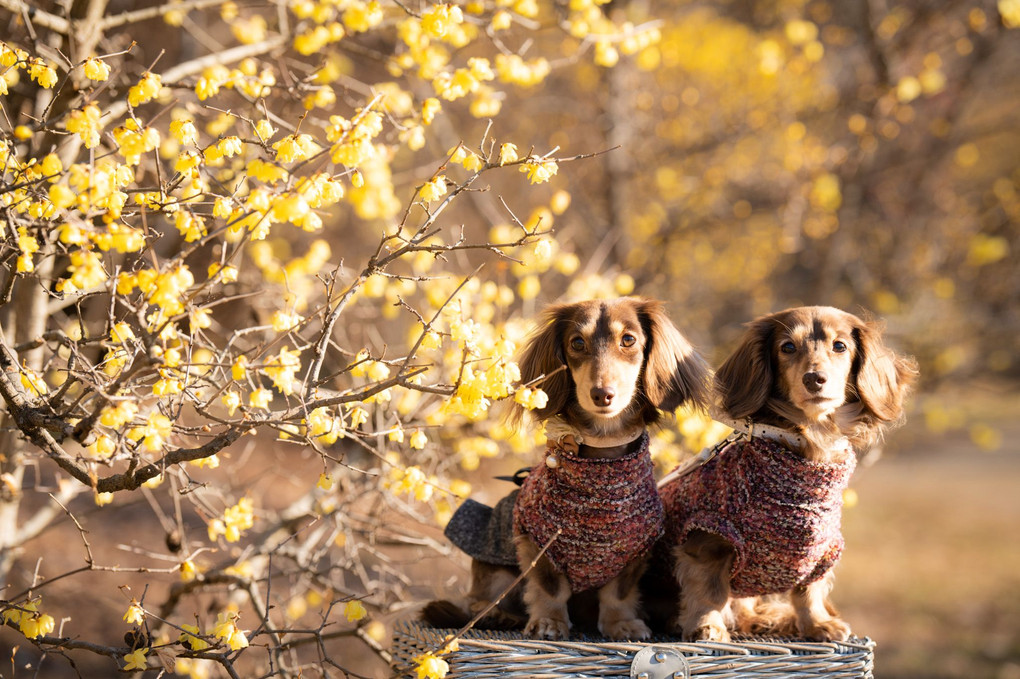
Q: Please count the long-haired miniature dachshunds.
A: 2